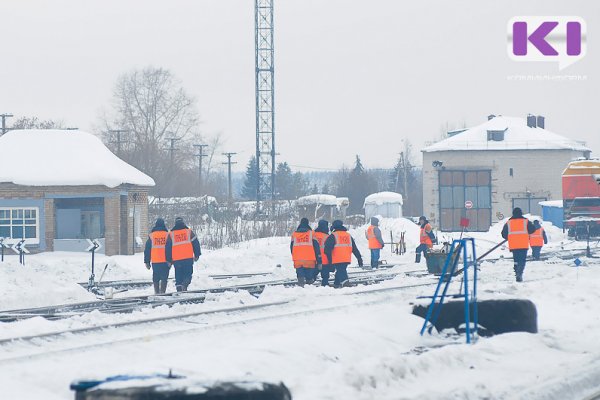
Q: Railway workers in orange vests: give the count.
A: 9